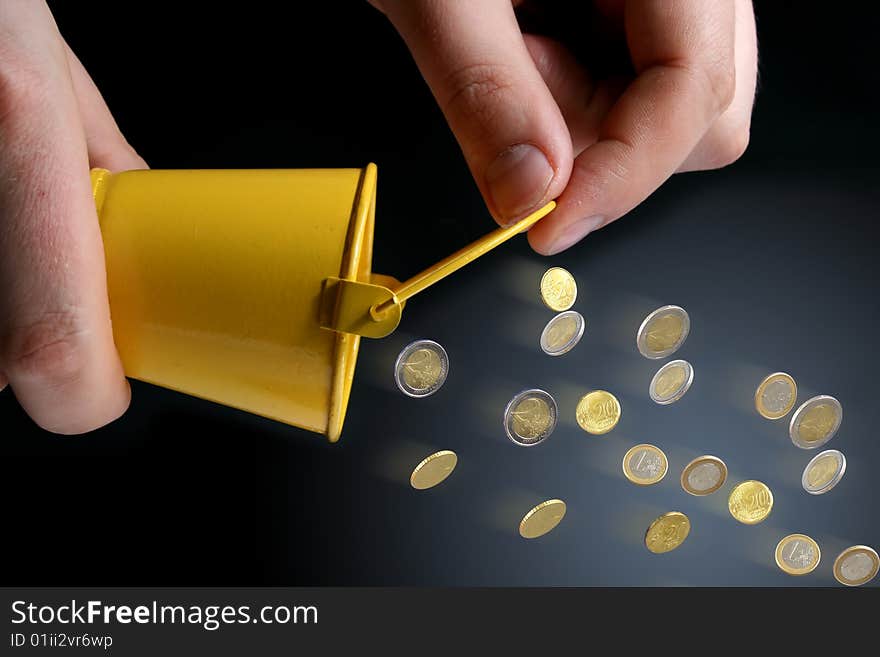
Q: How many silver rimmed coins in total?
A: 7